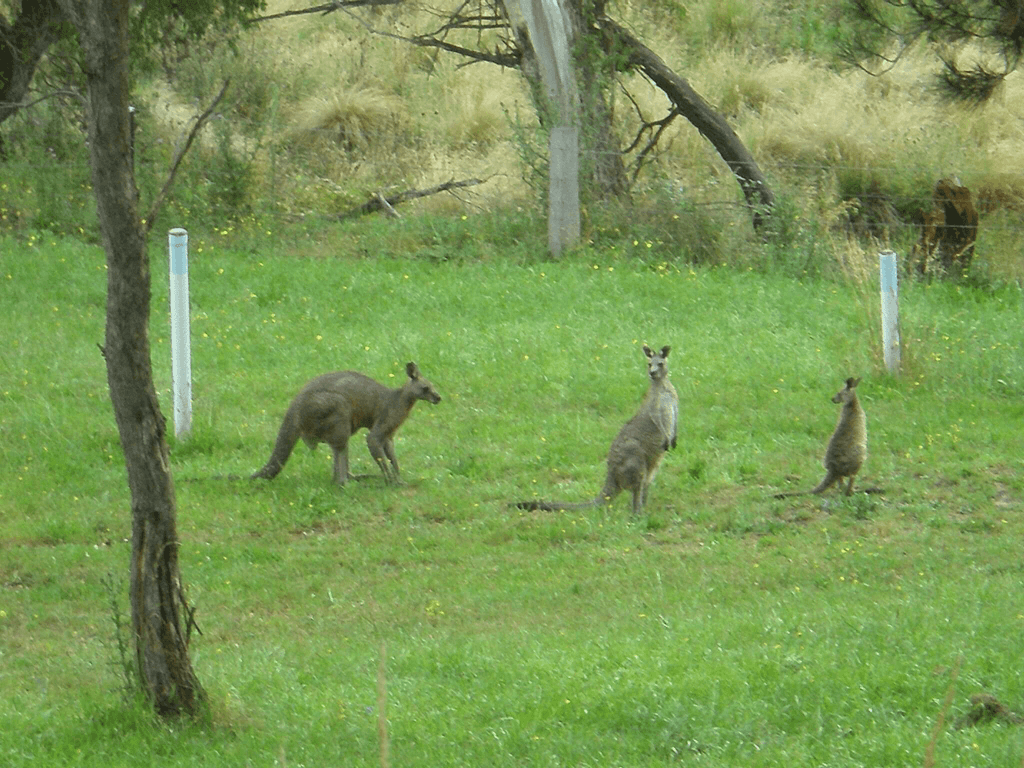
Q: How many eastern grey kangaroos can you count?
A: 3